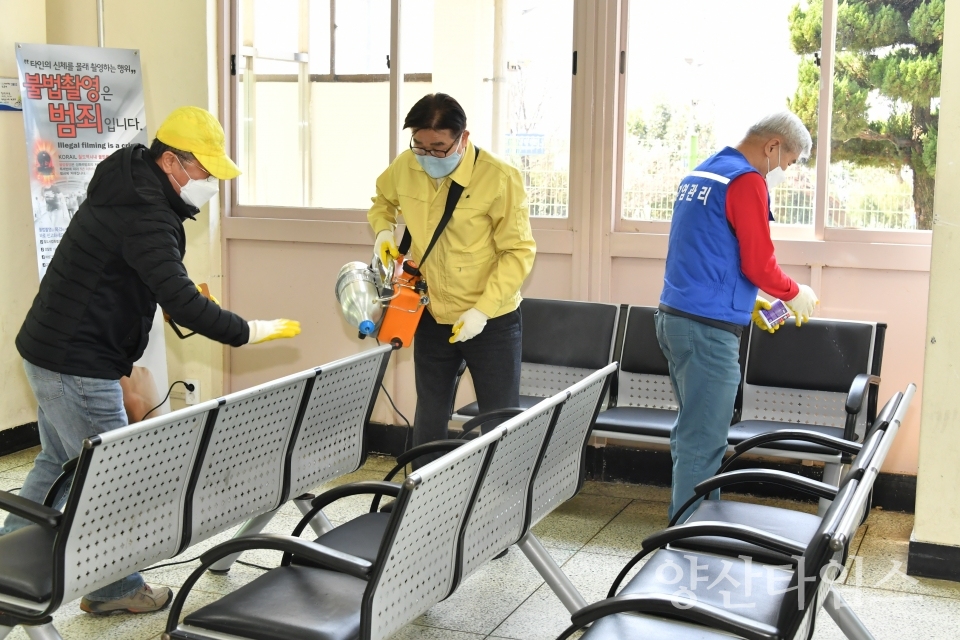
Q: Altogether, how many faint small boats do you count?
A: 0